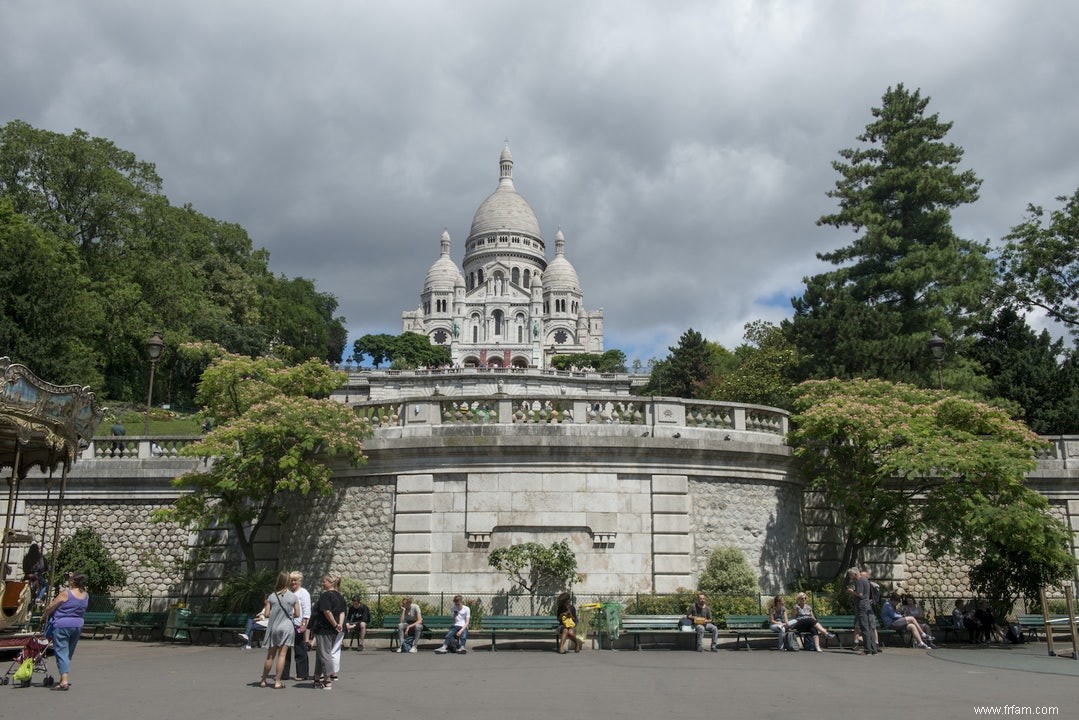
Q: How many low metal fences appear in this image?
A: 1